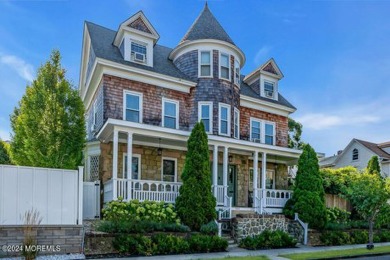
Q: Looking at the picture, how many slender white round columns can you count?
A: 6